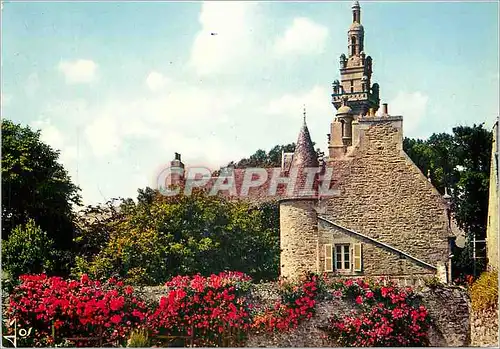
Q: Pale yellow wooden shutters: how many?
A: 2